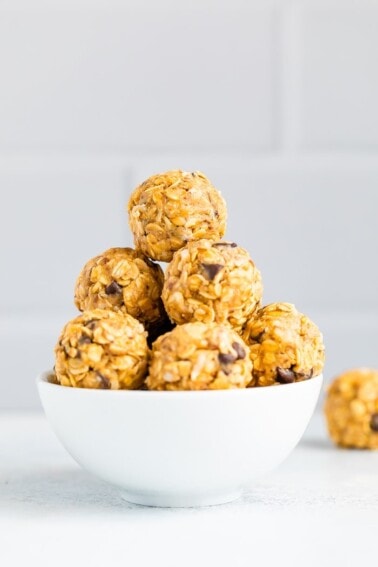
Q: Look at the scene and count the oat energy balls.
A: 7